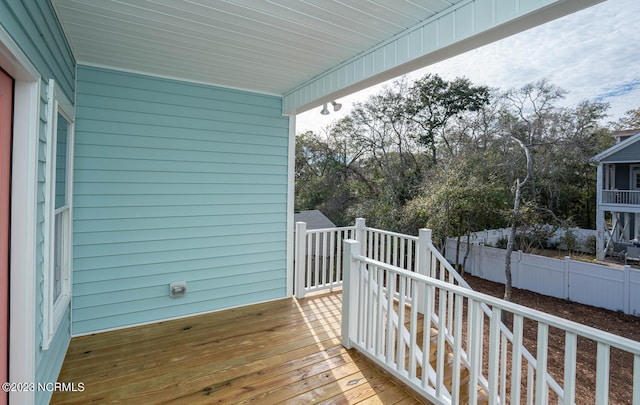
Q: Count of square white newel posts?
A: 4